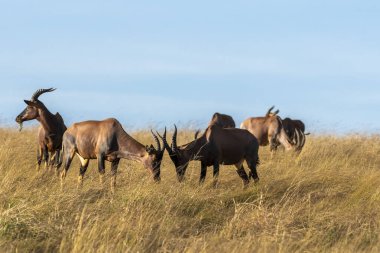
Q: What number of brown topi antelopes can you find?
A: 6